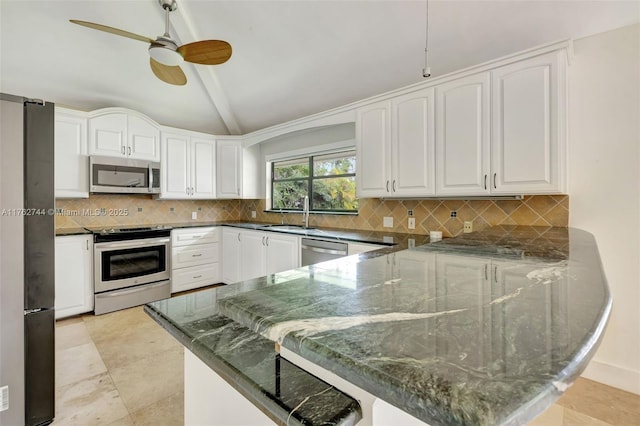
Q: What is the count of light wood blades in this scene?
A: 3